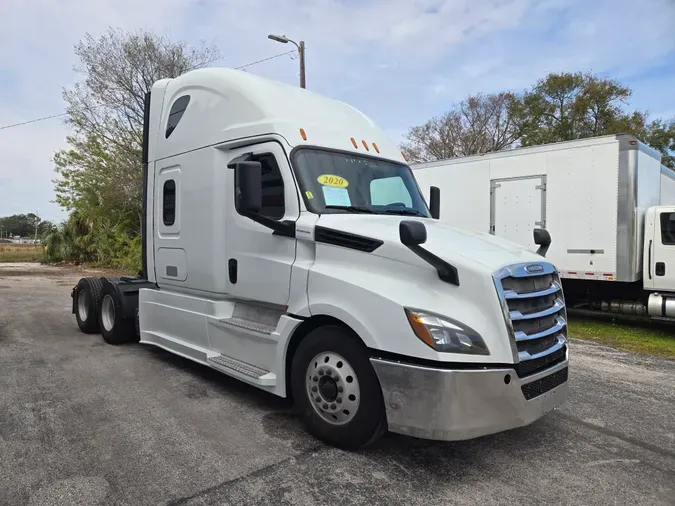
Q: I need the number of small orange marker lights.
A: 5